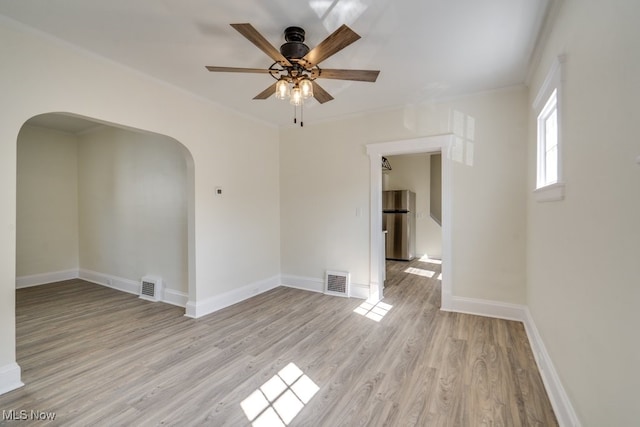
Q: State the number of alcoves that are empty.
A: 1